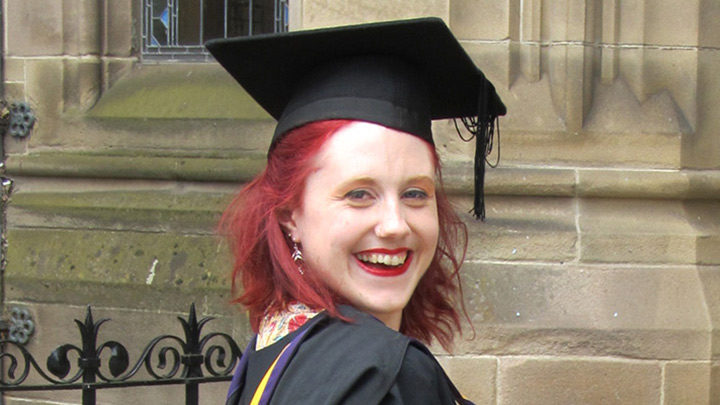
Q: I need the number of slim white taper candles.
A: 0